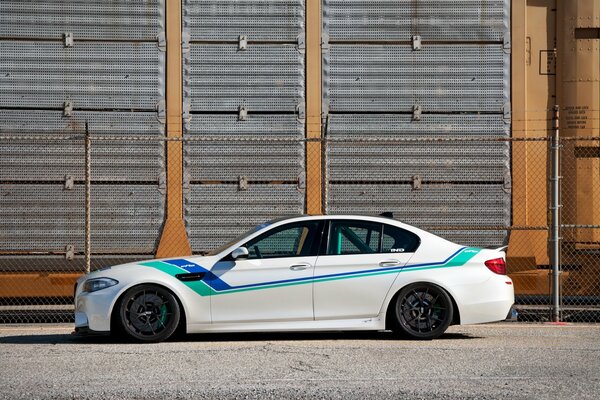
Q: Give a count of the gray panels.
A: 12